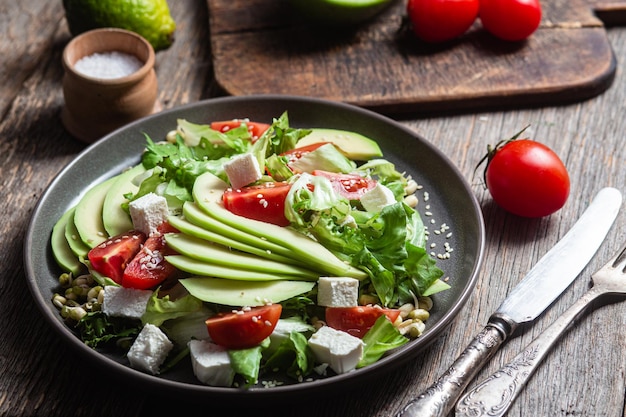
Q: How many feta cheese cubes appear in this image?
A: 8